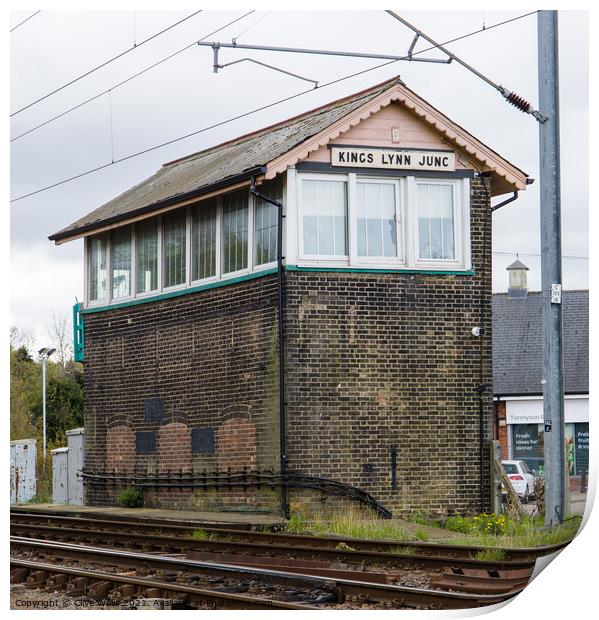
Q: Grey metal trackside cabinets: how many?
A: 3